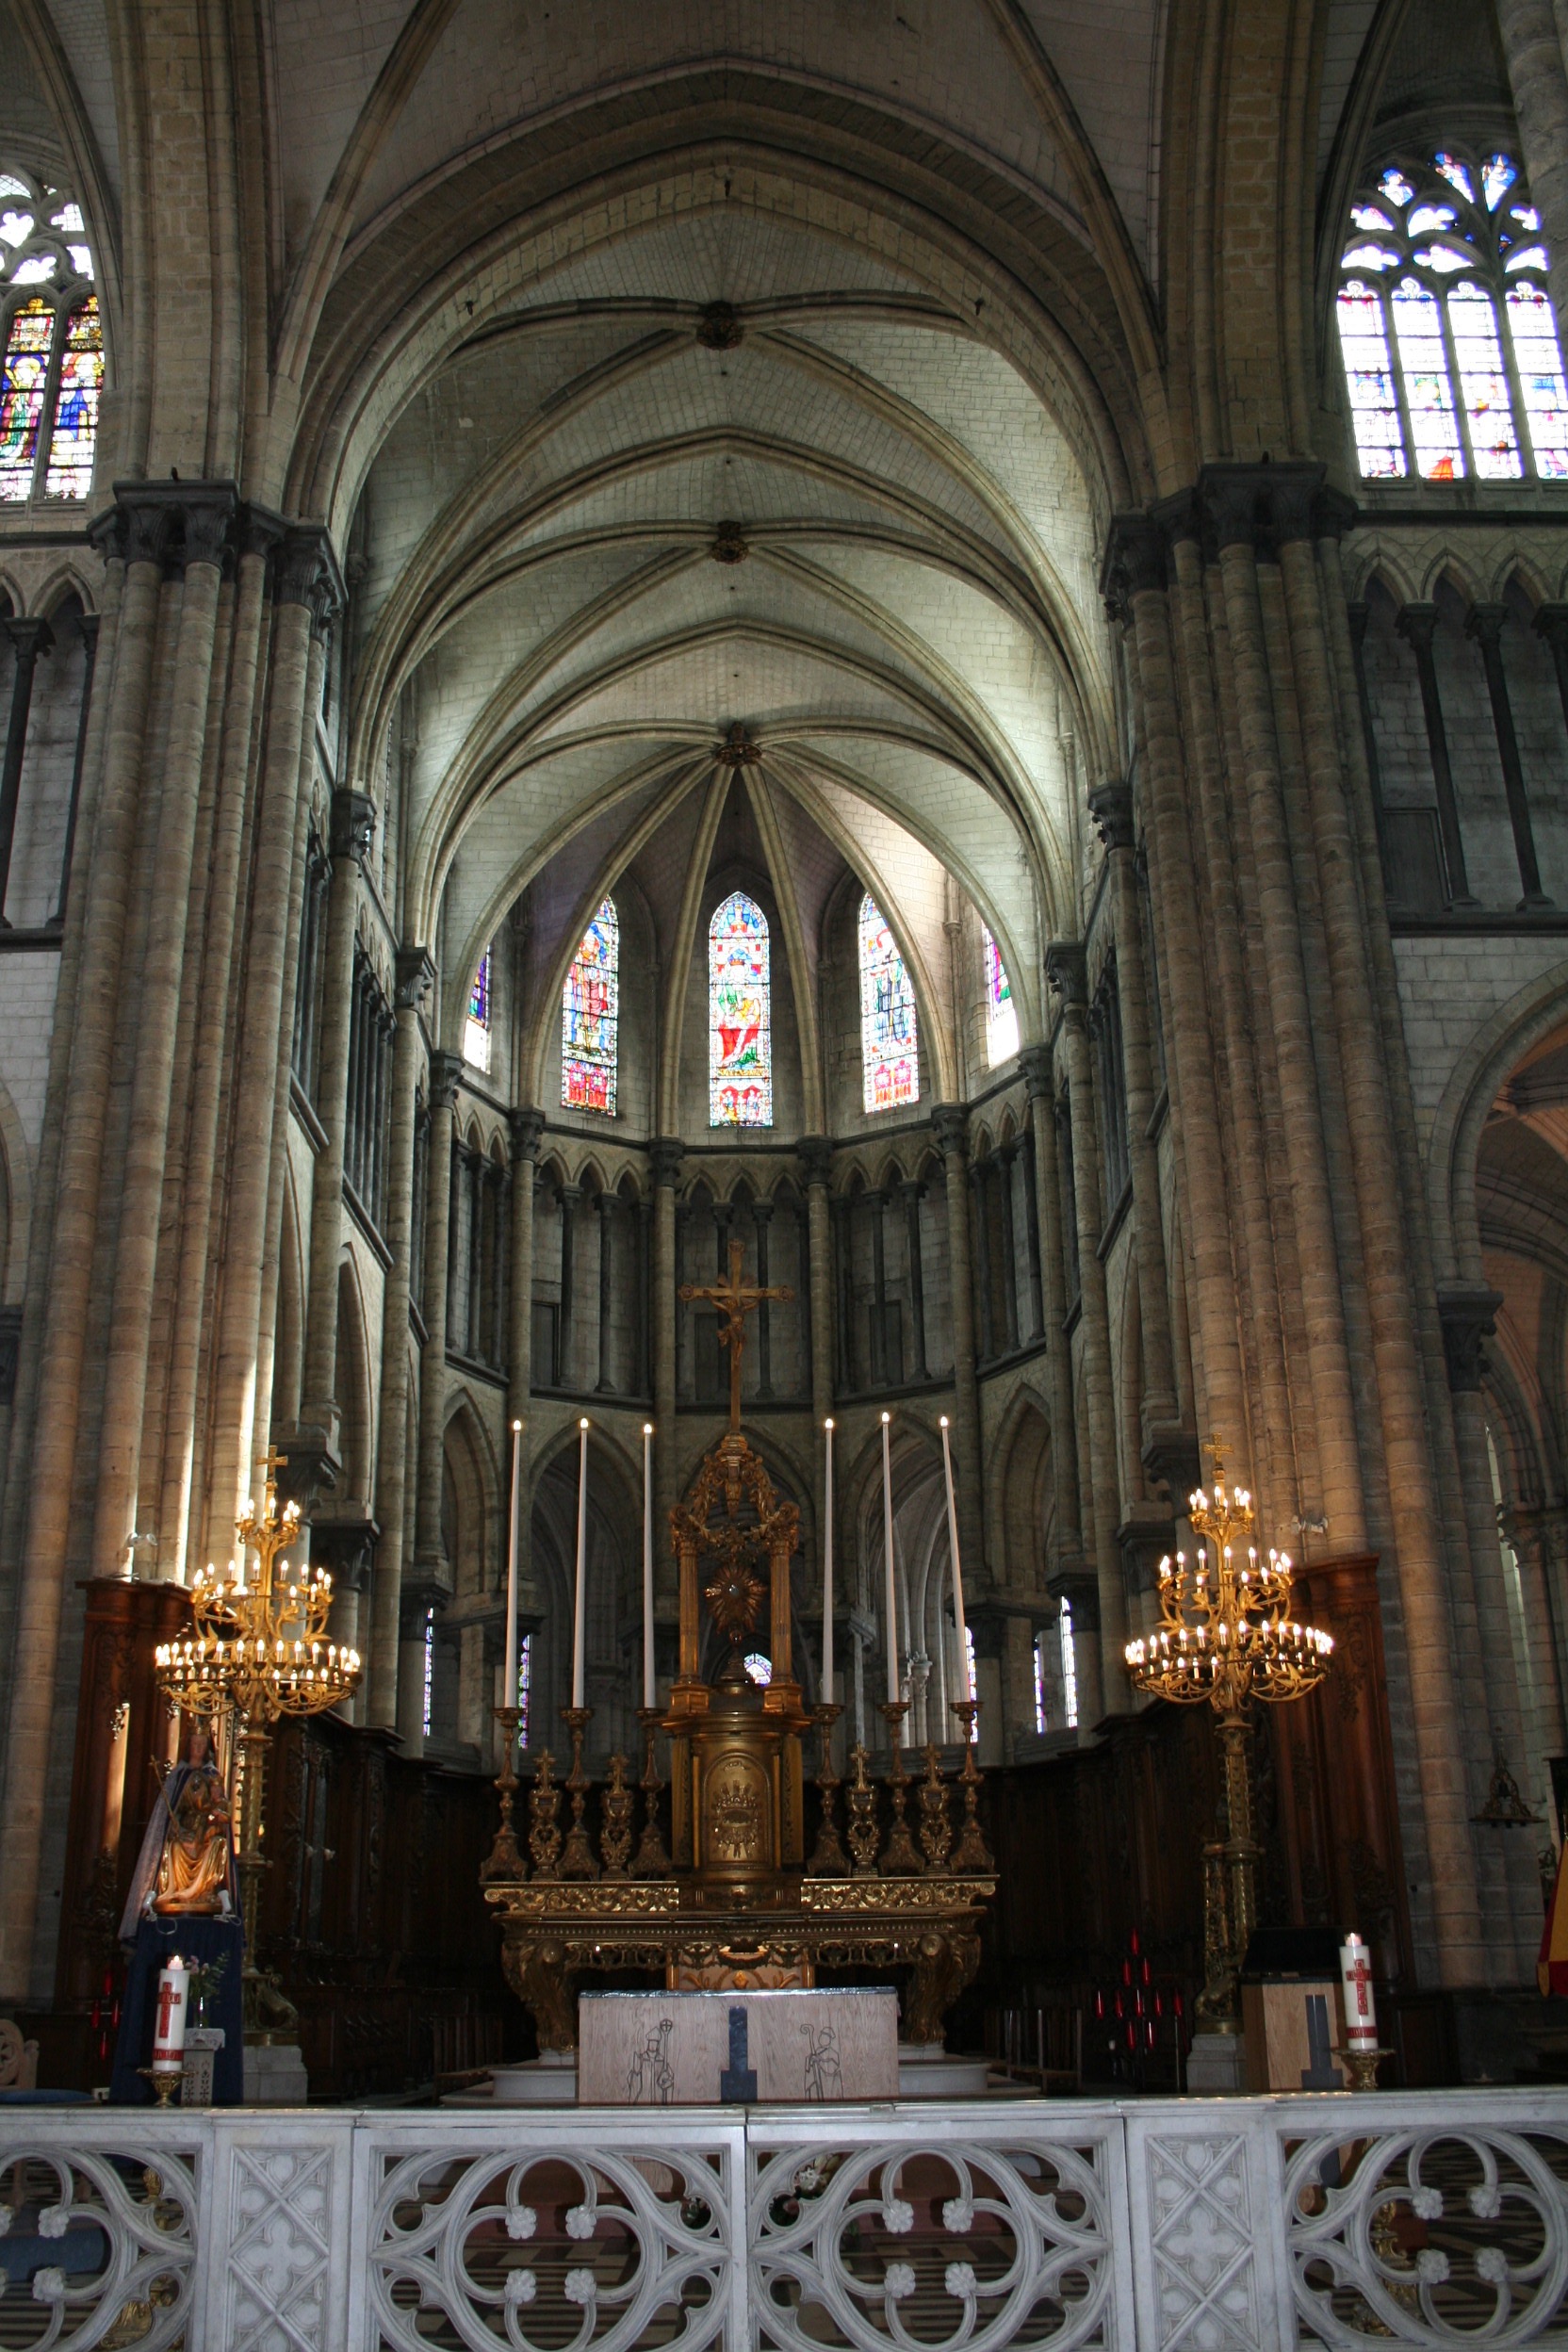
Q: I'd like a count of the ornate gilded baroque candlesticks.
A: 6